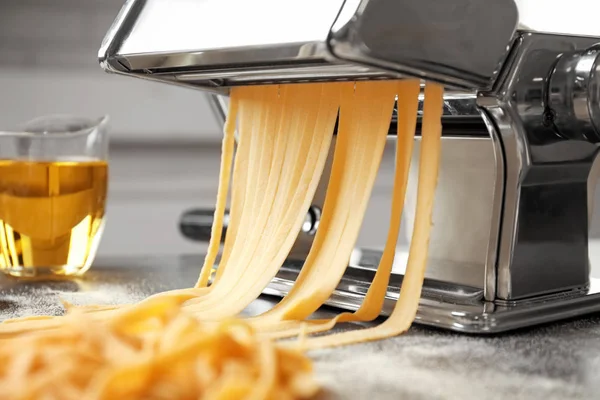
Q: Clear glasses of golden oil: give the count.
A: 1